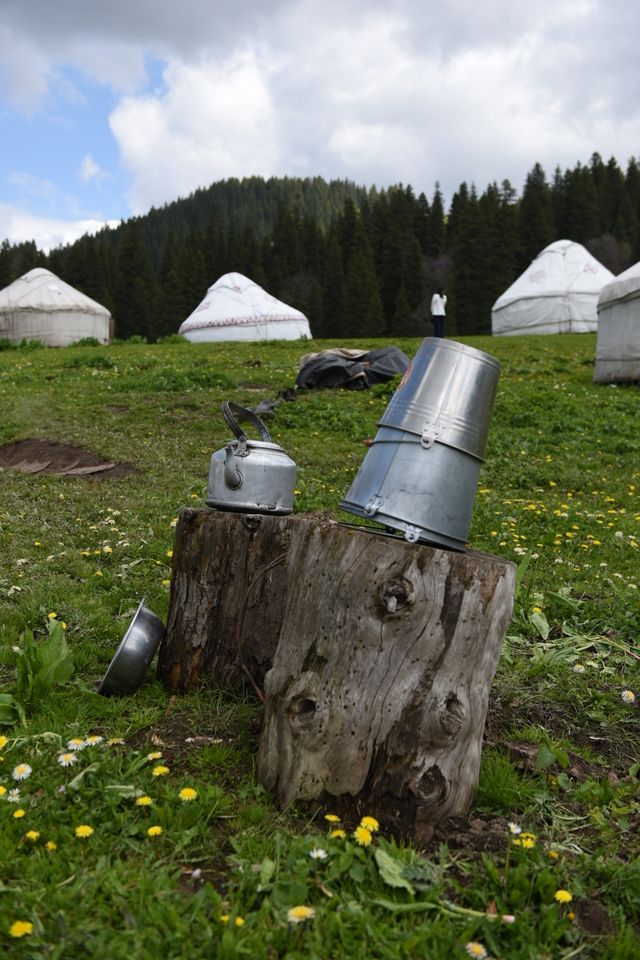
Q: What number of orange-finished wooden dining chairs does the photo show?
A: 0